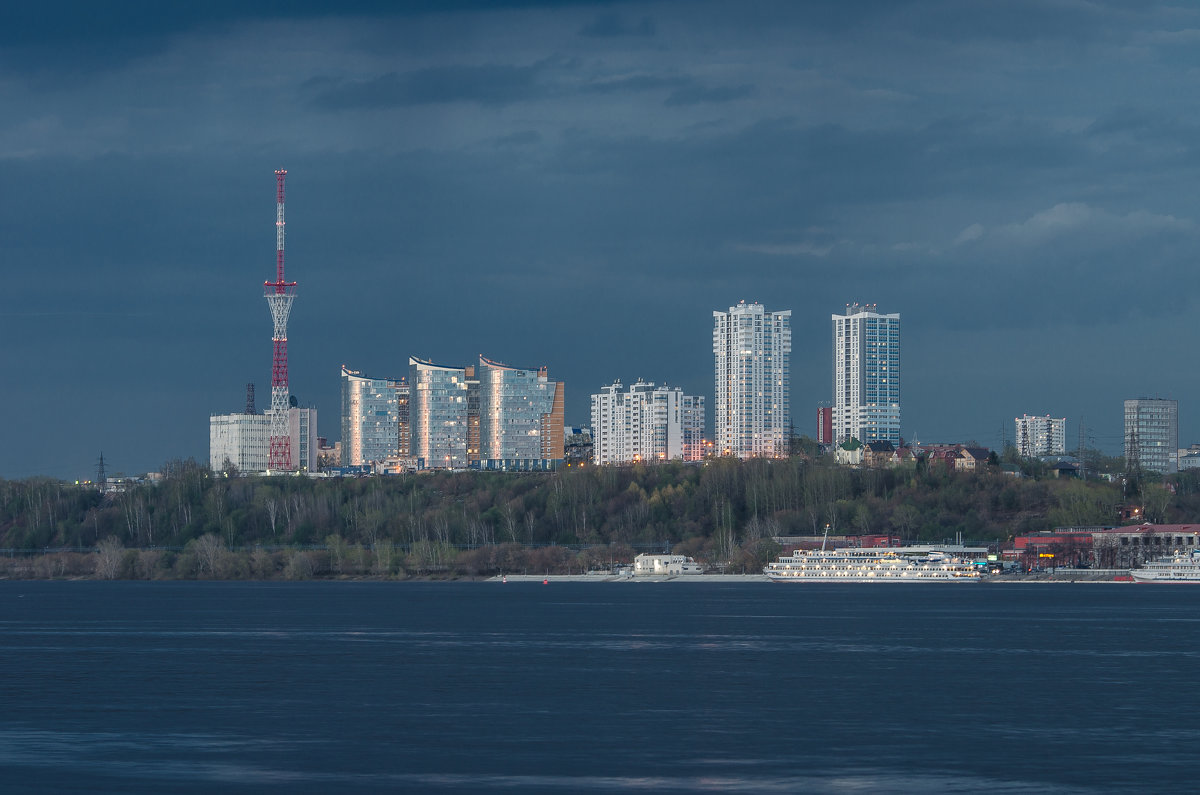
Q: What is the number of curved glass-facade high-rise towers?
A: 3